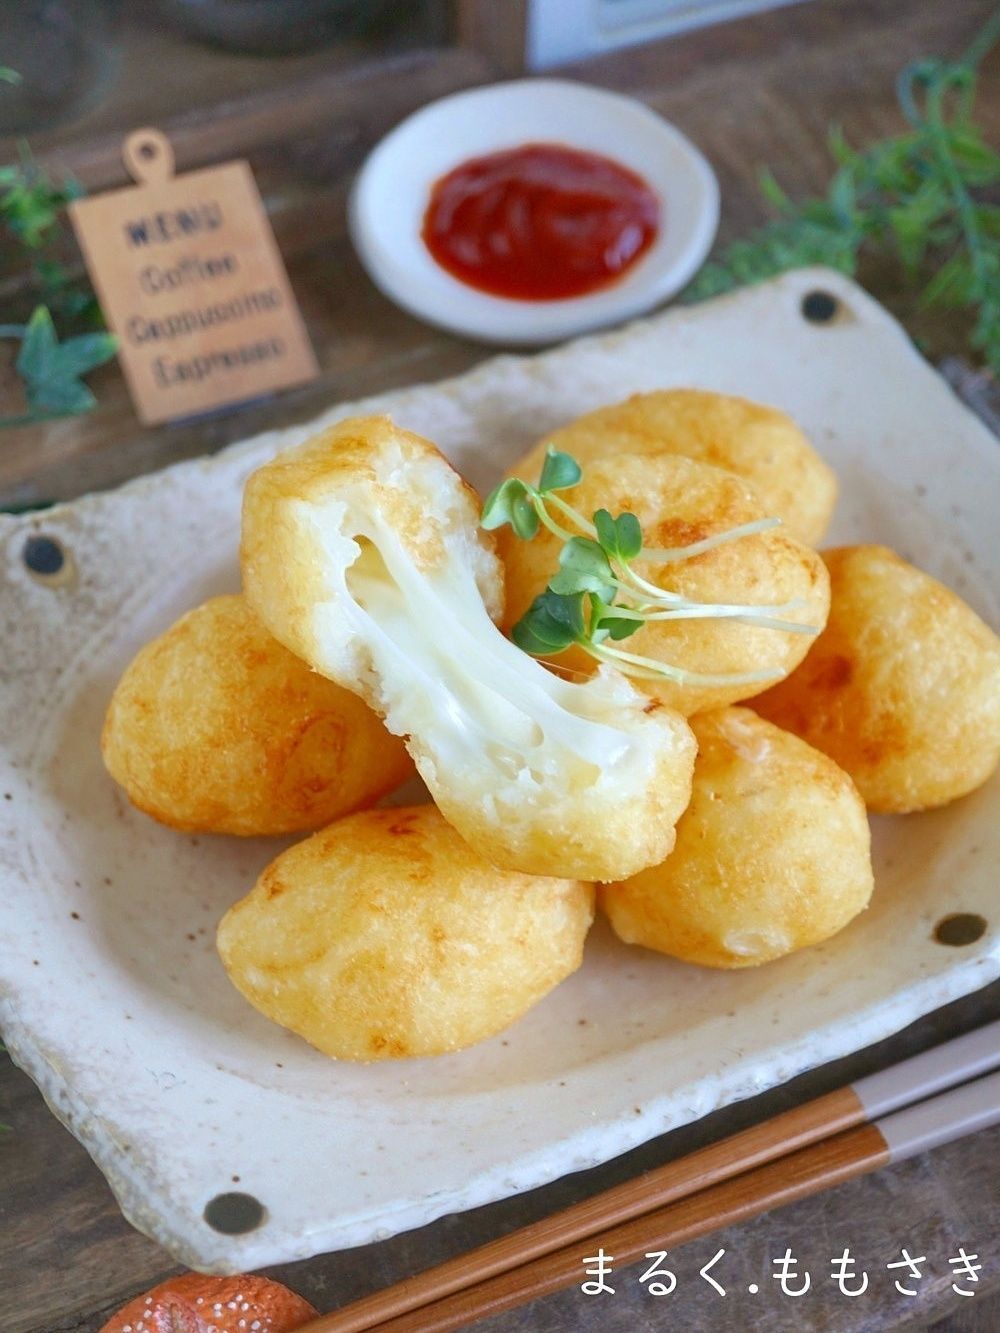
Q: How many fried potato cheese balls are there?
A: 7